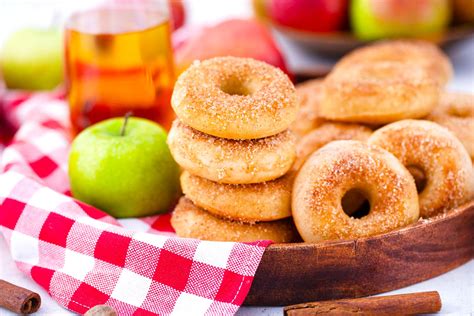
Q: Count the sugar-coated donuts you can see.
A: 11